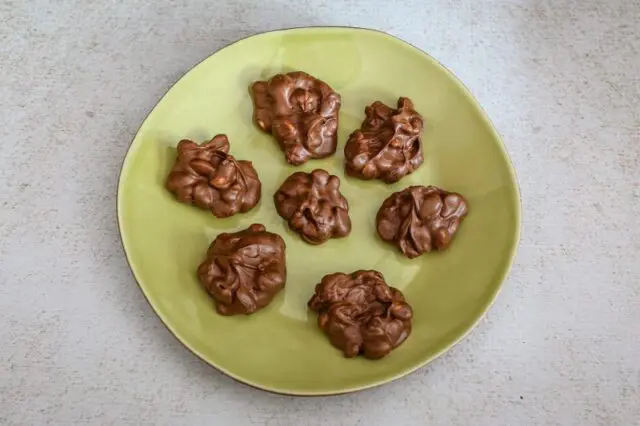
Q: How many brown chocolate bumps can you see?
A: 7